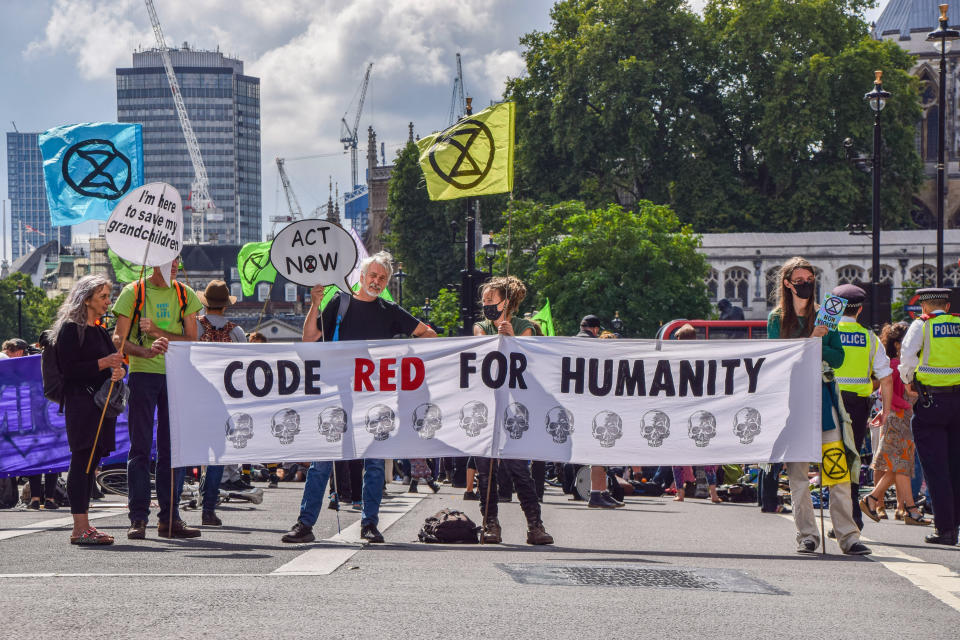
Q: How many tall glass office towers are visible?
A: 2